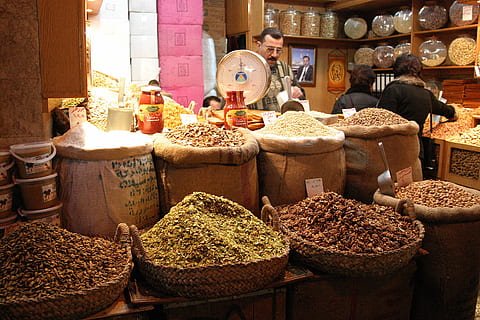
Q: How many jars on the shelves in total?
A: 14